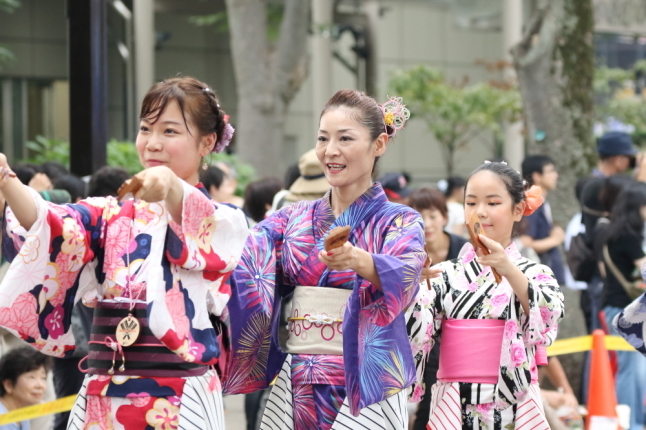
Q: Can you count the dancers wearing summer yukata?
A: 3